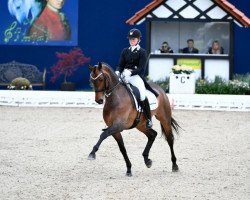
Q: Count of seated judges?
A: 3